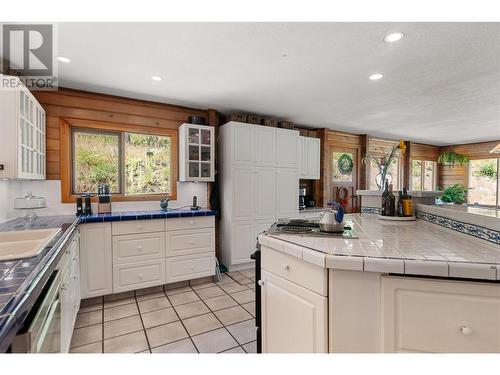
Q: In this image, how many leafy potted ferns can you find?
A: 2